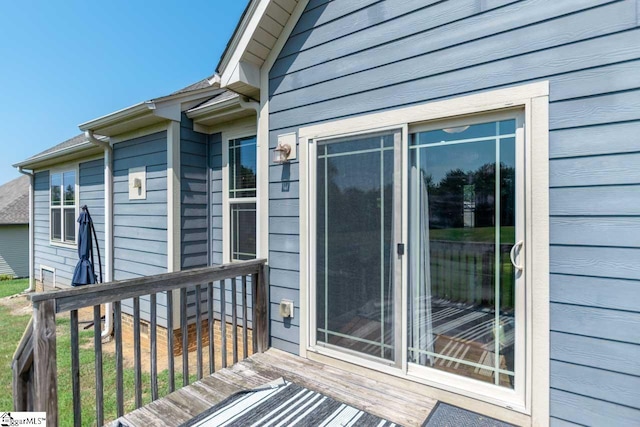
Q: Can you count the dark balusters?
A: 13